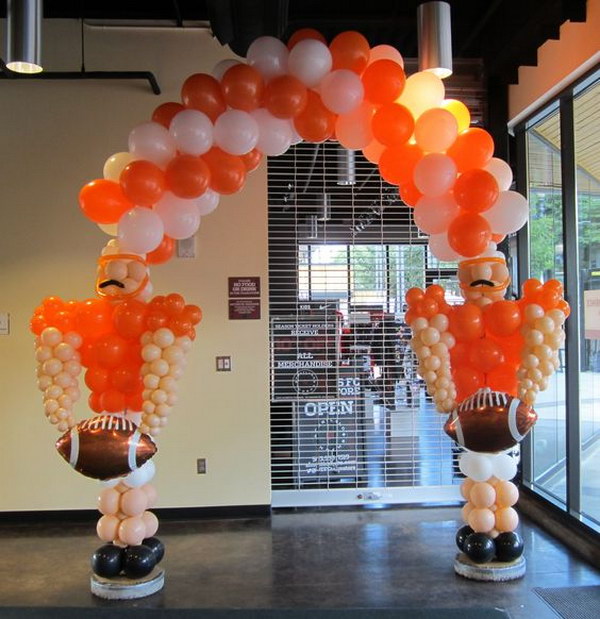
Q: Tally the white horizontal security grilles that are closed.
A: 1